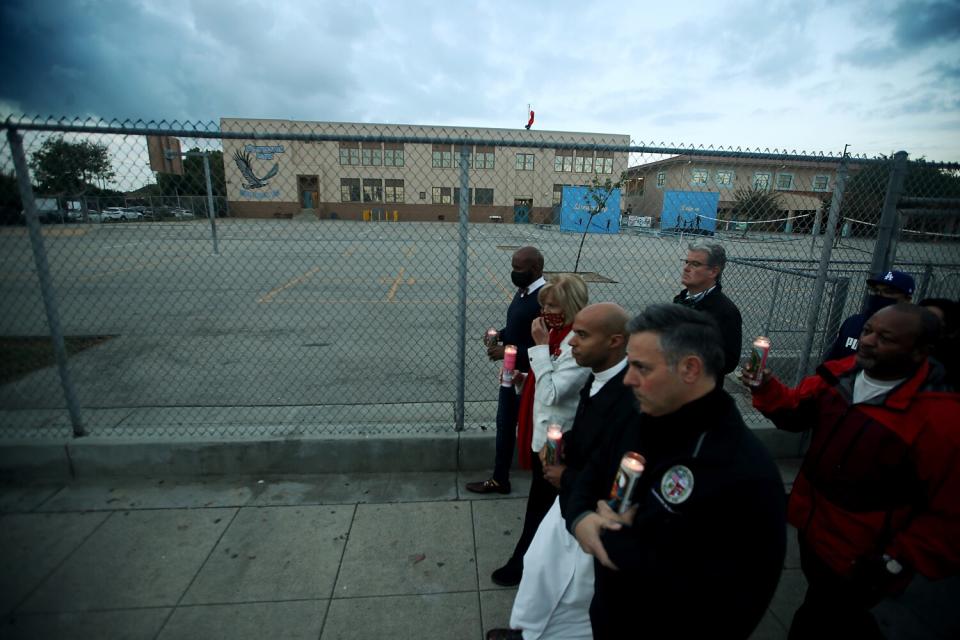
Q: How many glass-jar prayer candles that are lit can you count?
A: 5